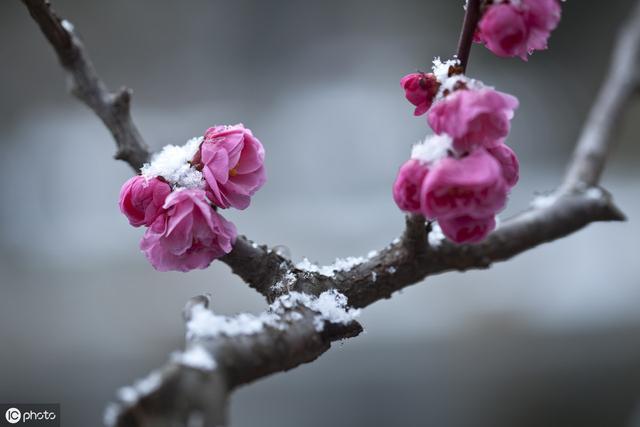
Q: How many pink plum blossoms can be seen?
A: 11